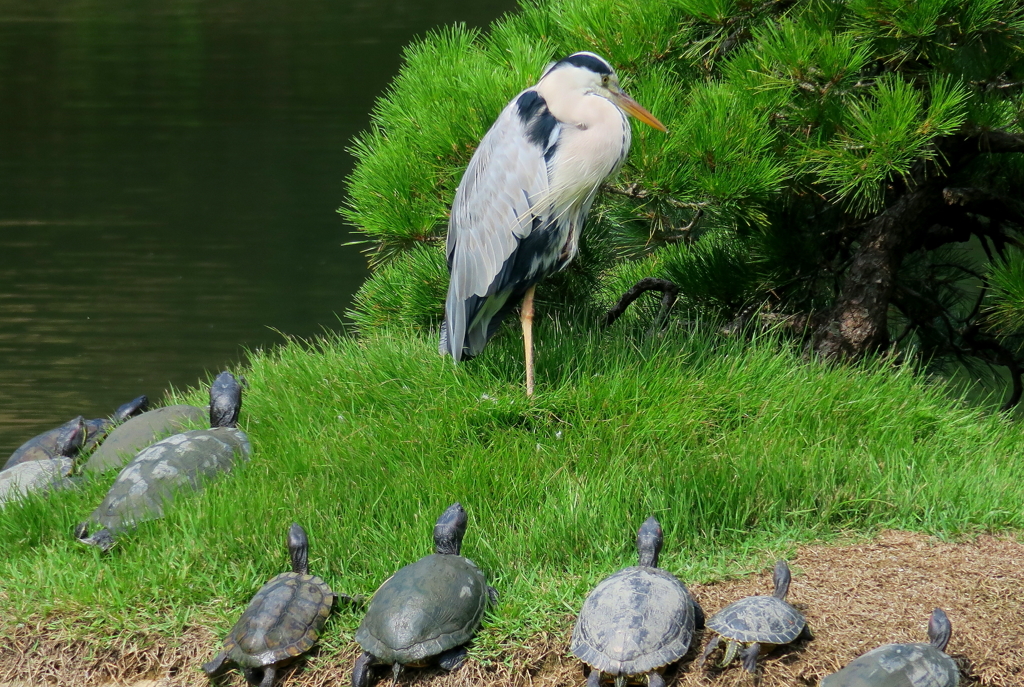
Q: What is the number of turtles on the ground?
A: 9